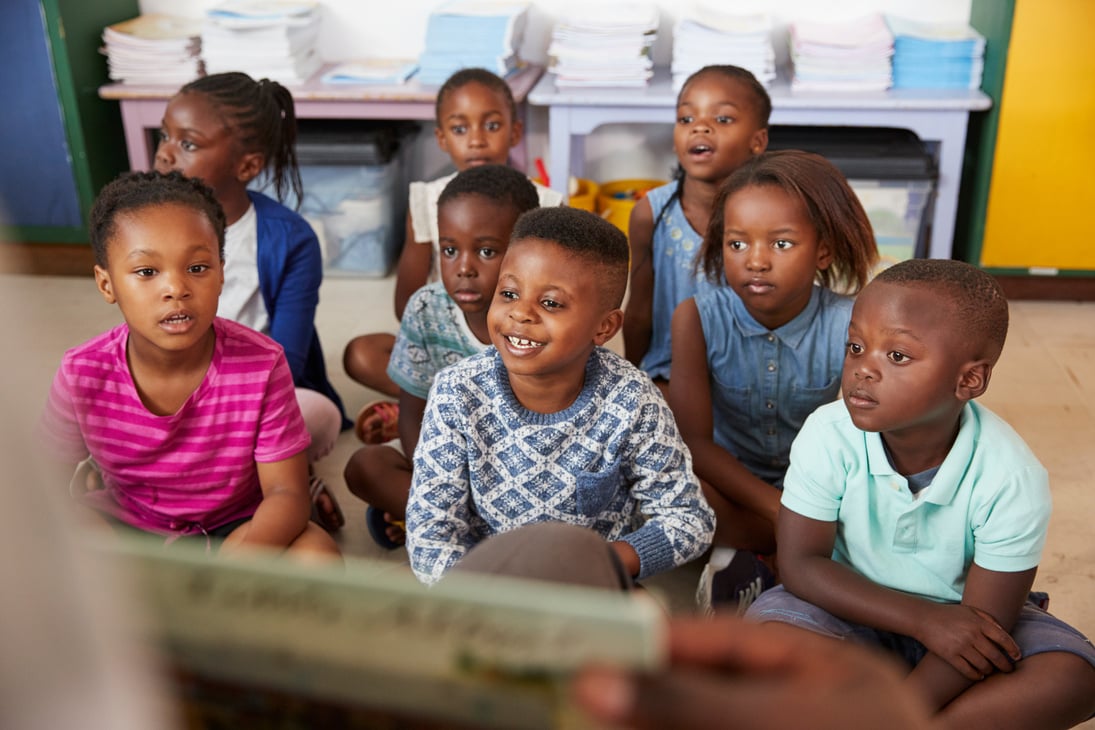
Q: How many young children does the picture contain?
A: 8